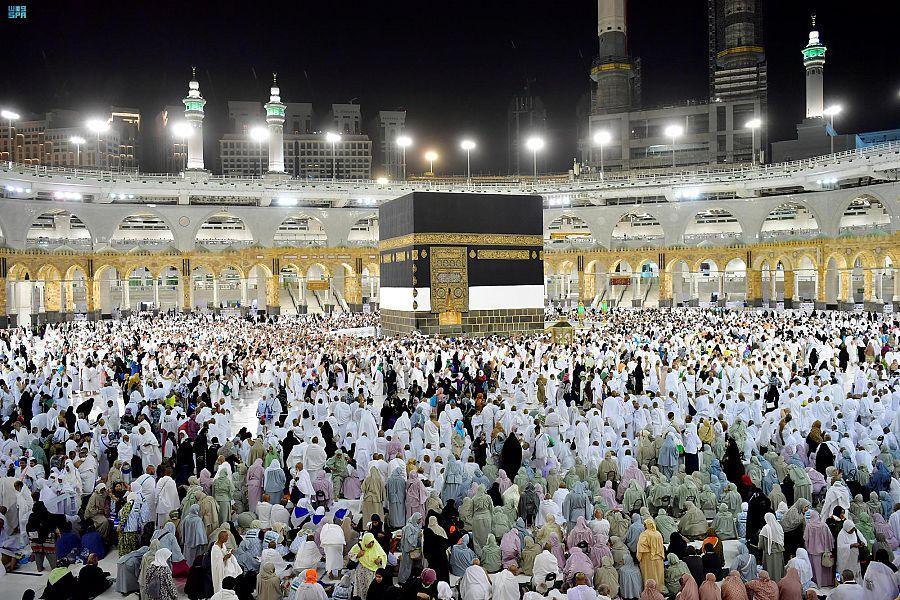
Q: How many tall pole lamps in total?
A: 14